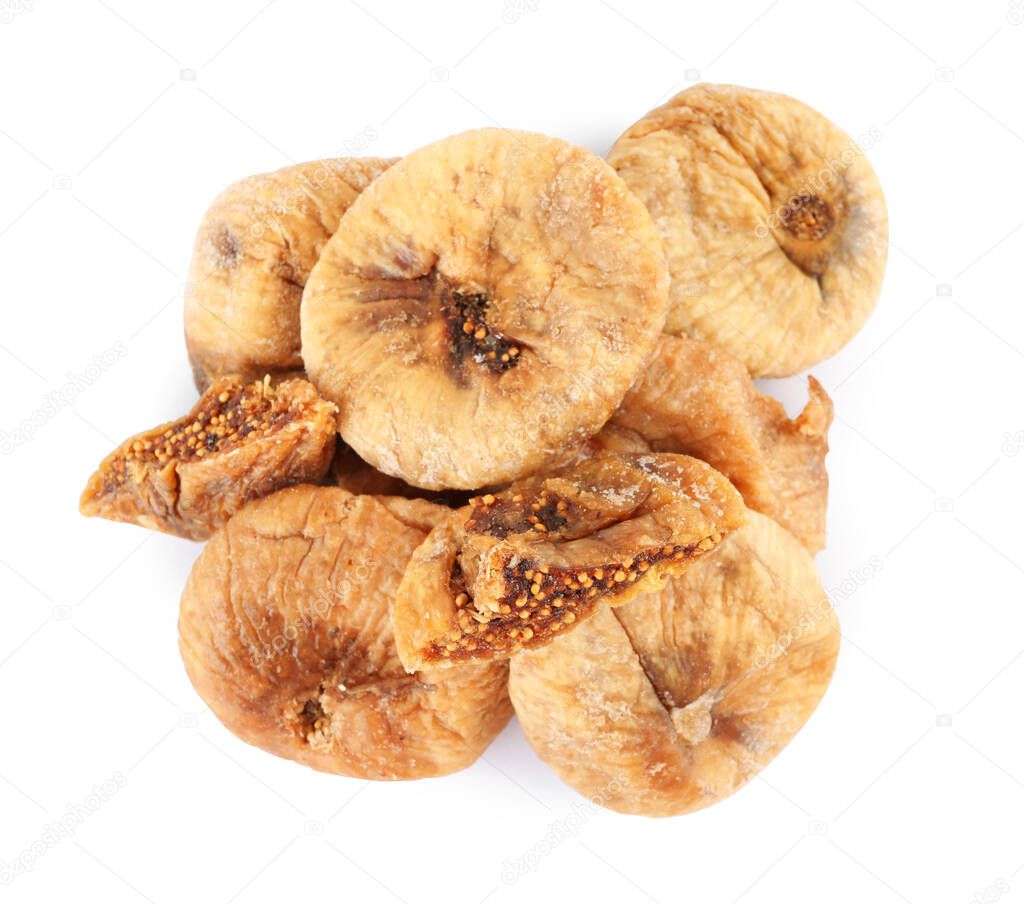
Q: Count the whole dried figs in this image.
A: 5